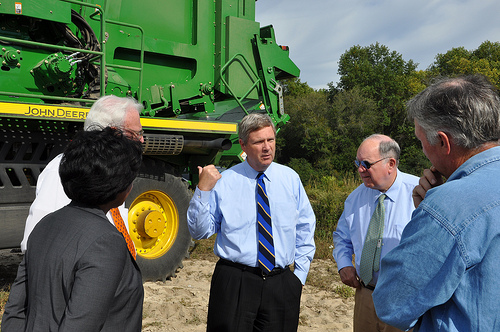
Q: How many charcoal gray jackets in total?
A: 1